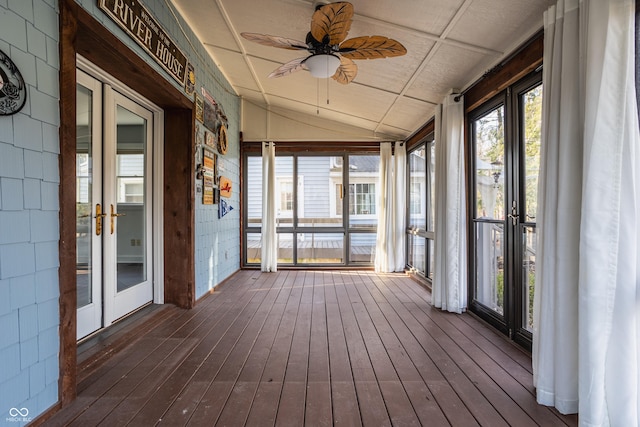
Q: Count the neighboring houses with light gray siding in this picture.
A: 1